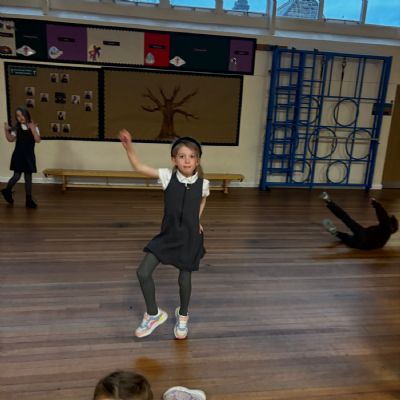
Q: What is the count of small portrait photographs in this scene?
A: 11